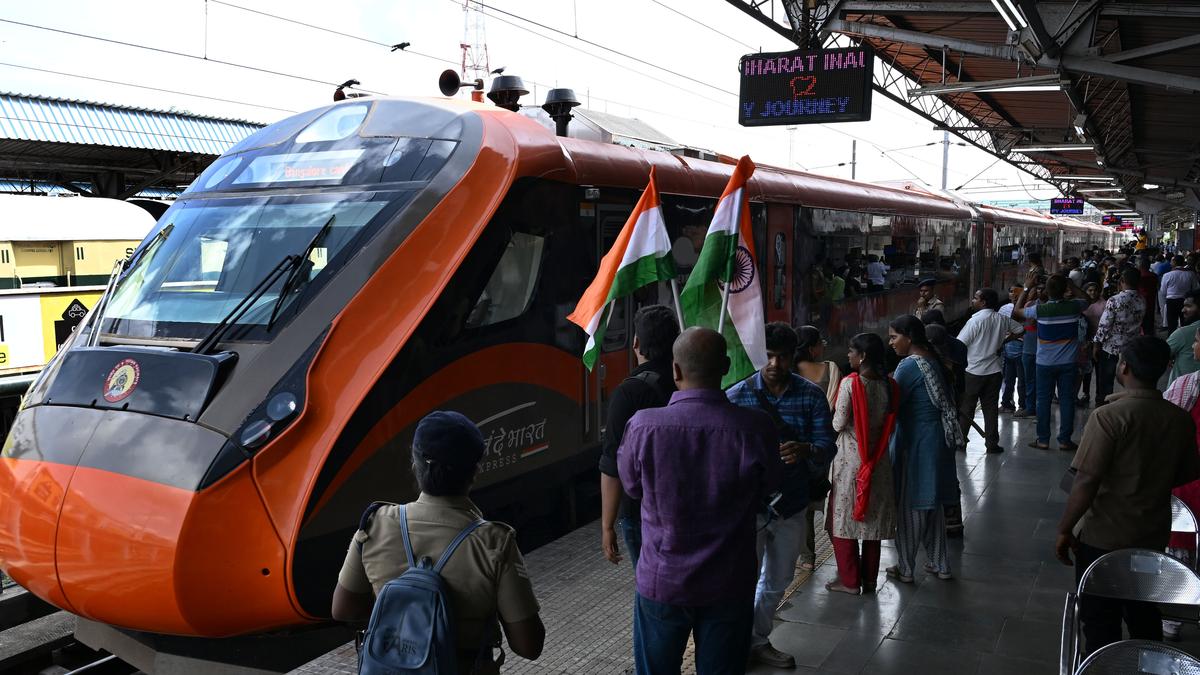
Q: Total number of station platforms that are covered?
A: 2